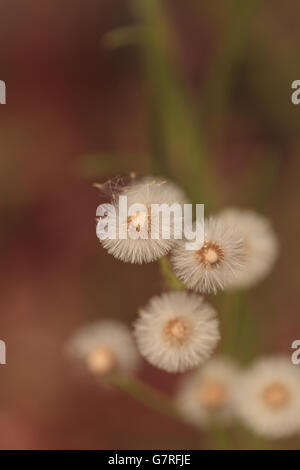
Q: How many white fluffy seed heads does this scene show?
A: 8